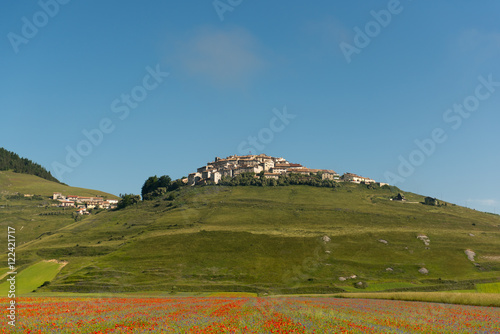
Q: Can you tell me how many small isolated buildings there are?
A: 2